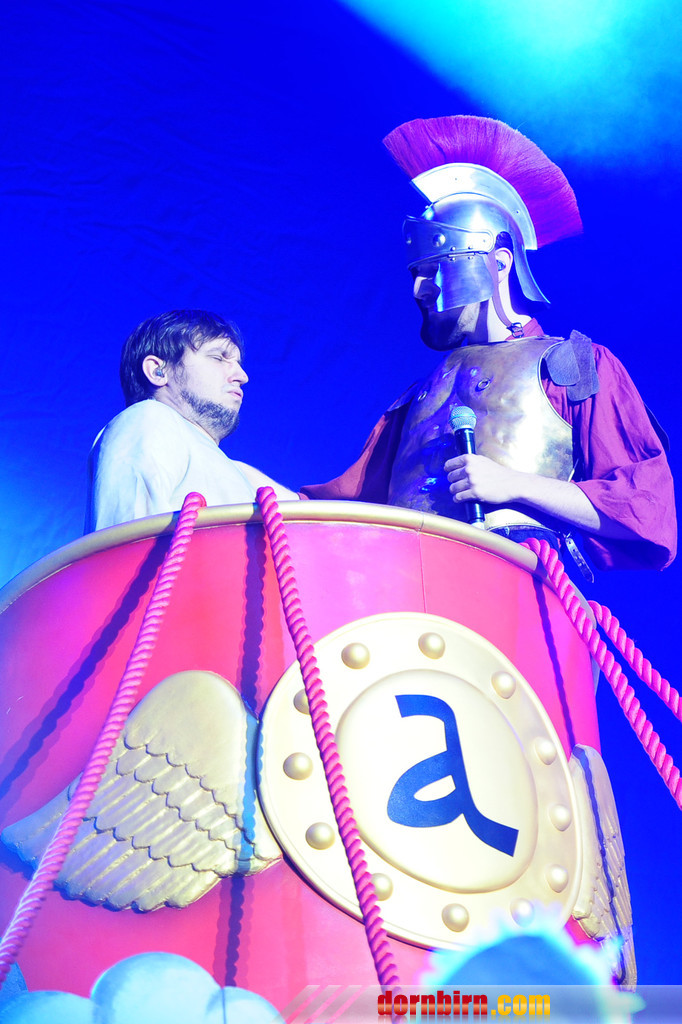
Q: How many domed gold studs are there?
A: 12